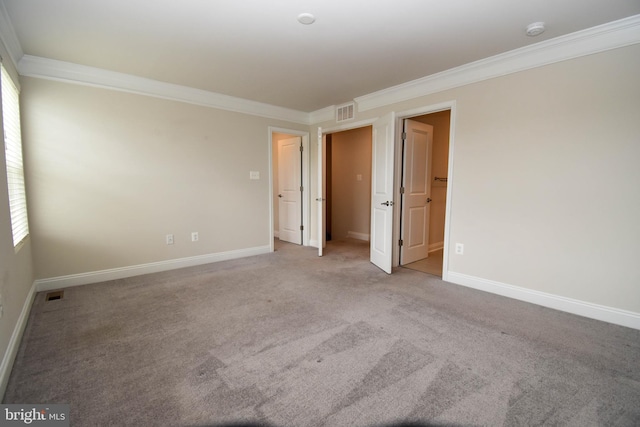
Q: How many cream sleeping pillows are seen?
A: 0